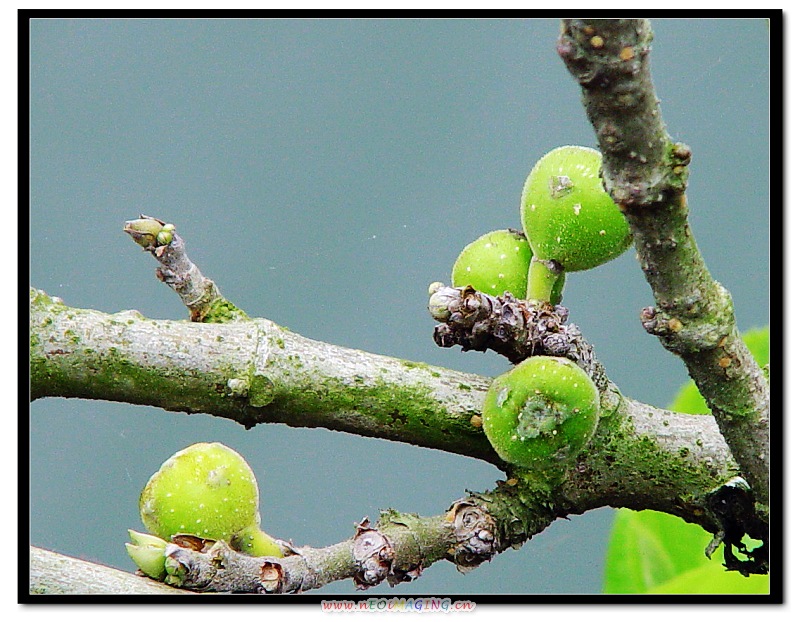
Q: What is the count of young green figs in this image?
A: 4